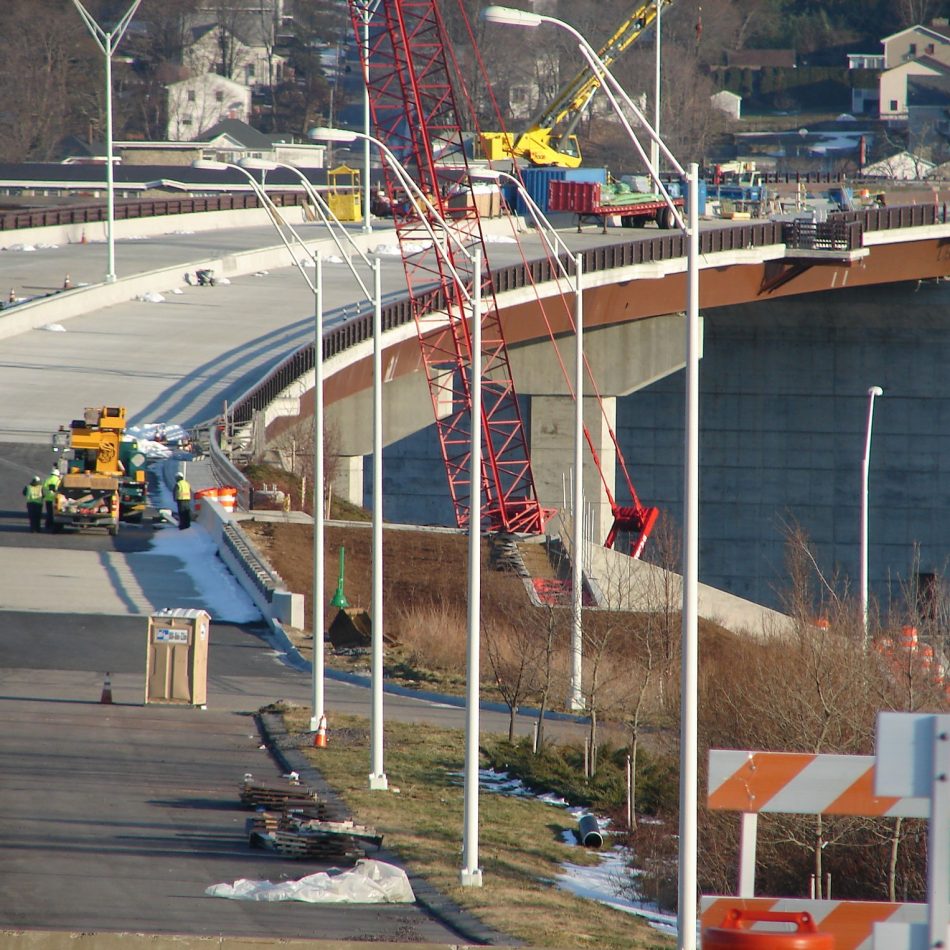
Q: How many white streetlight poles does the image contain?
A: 9